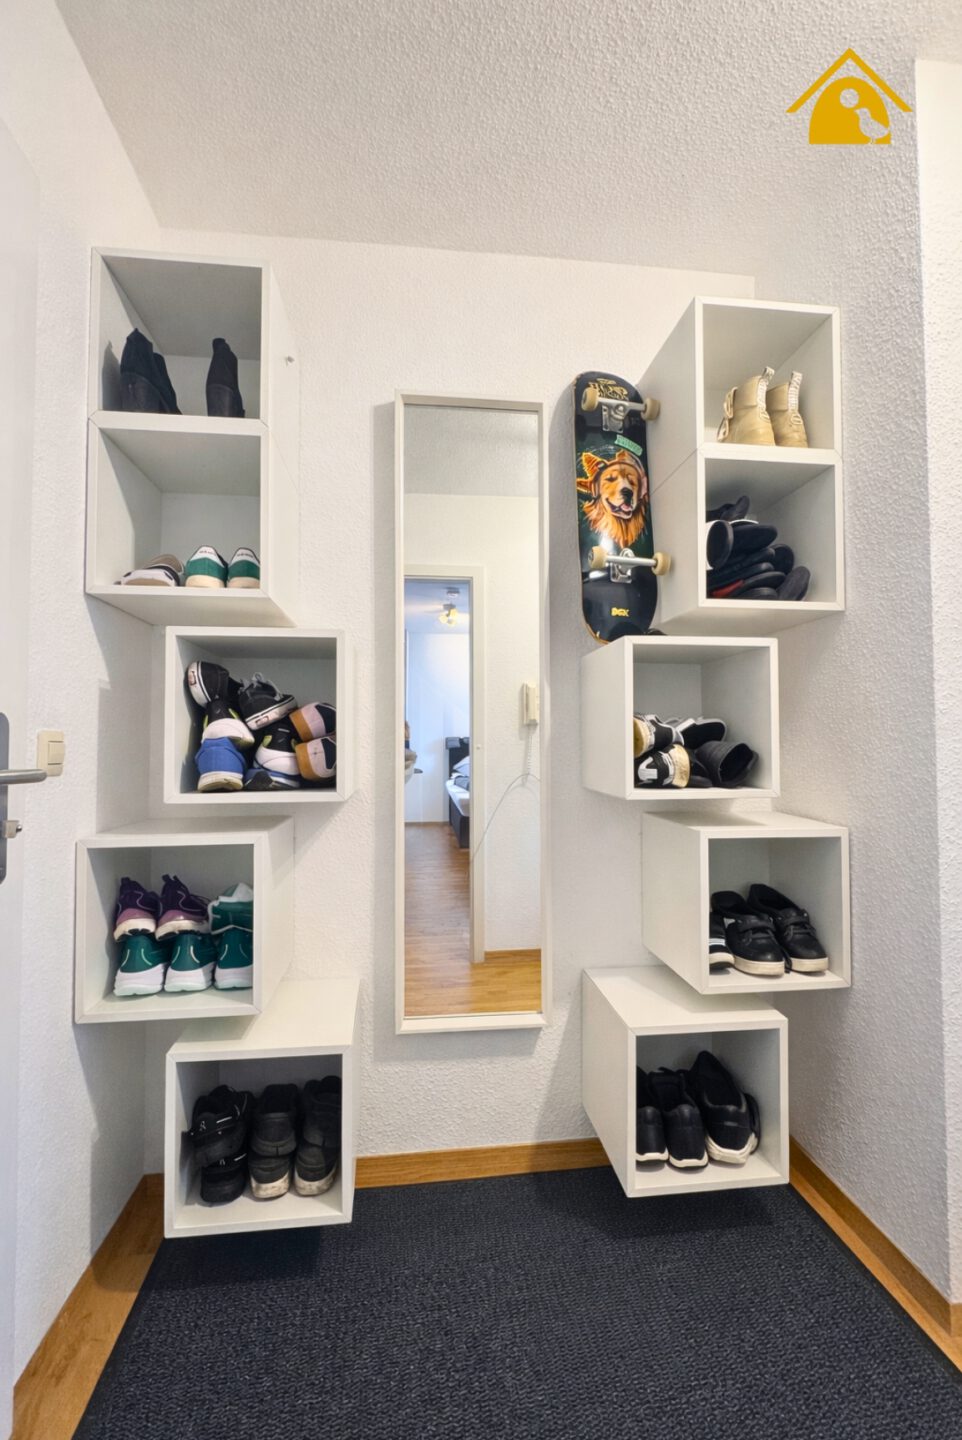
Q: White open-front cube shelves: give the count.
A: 10